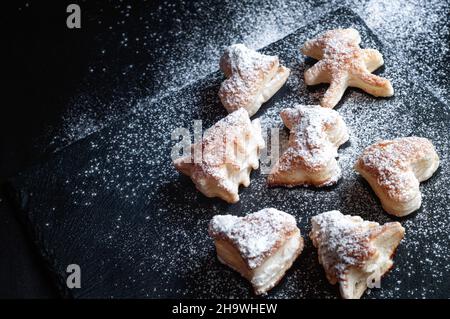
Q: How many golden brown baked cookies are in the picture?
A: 7